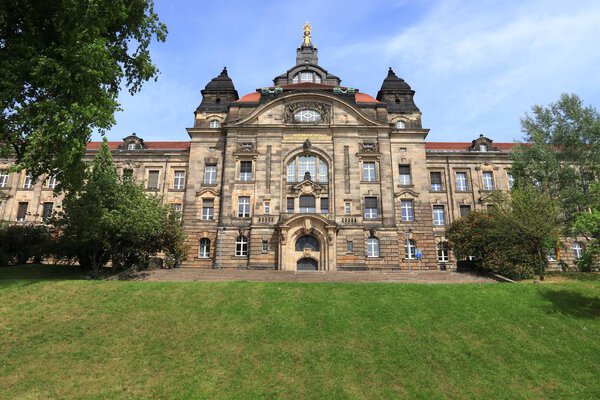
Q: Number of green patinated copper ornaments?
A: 2